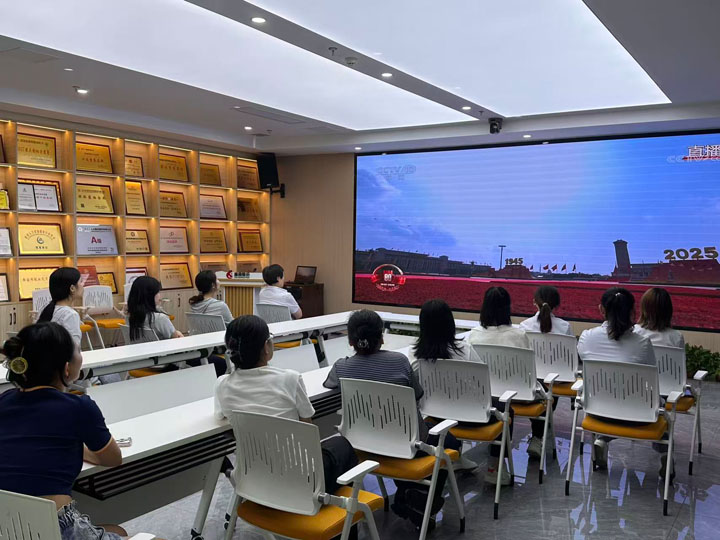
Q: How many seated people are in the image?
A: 12